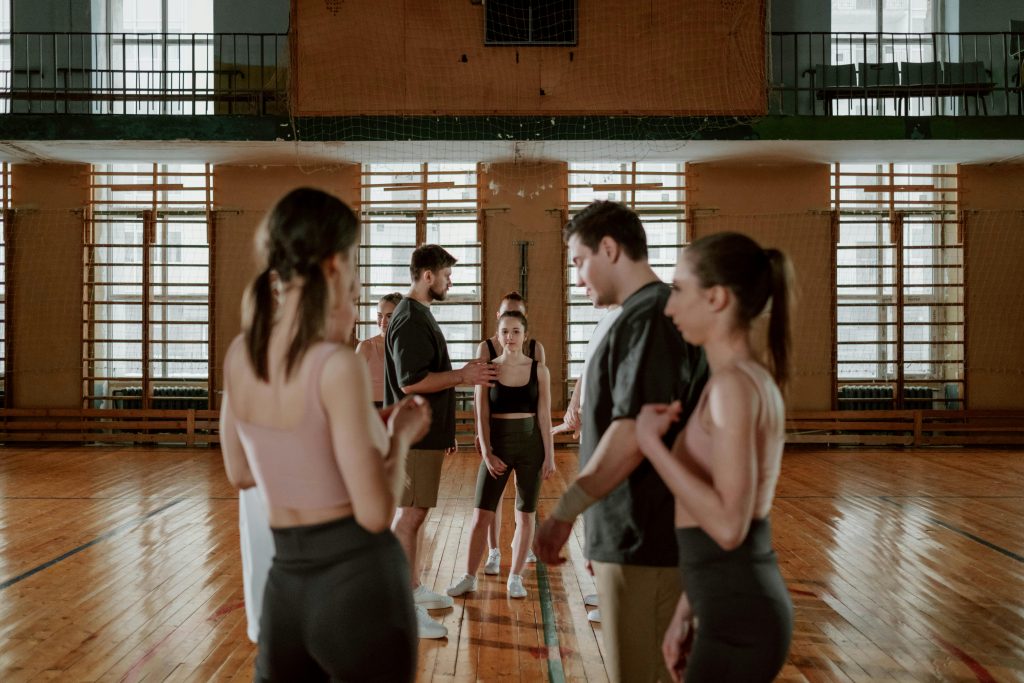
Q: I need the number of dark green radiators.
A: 2